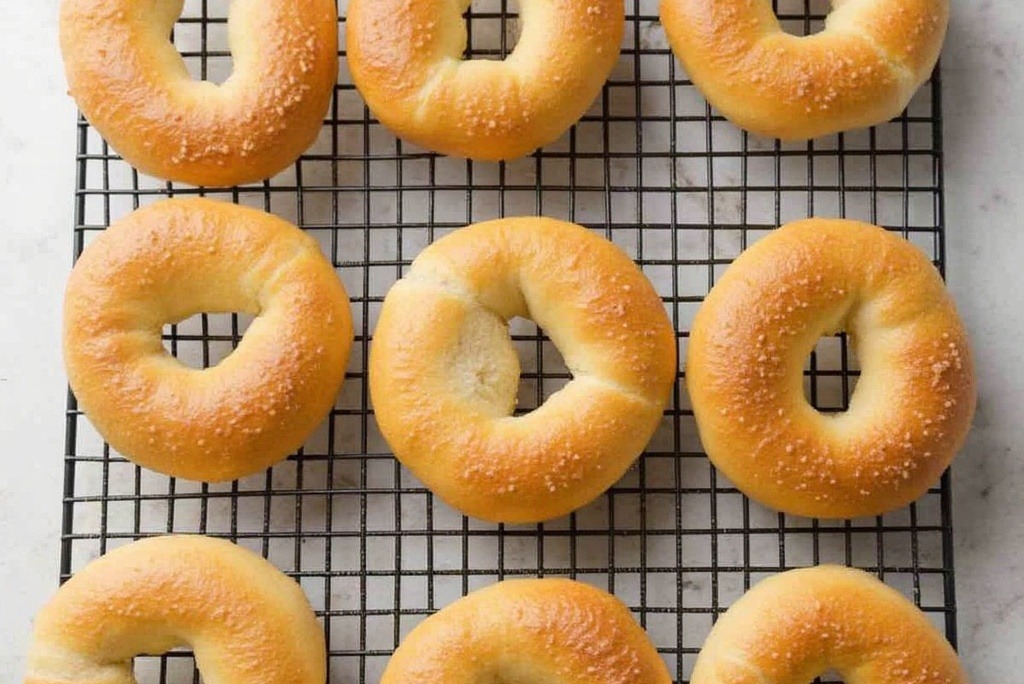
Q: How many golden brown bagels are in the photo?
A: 9